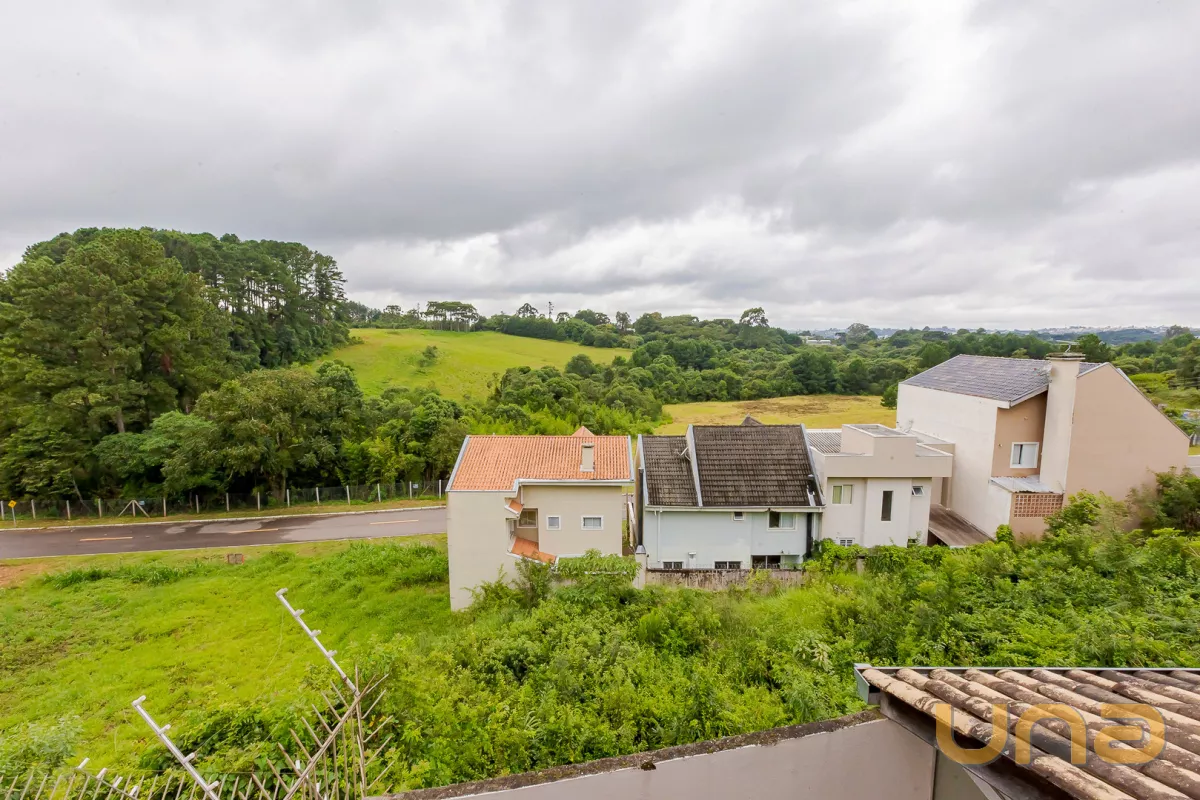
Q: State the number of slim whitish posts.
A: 15